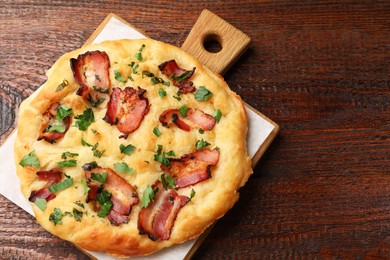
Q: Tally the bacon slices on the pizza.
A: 9